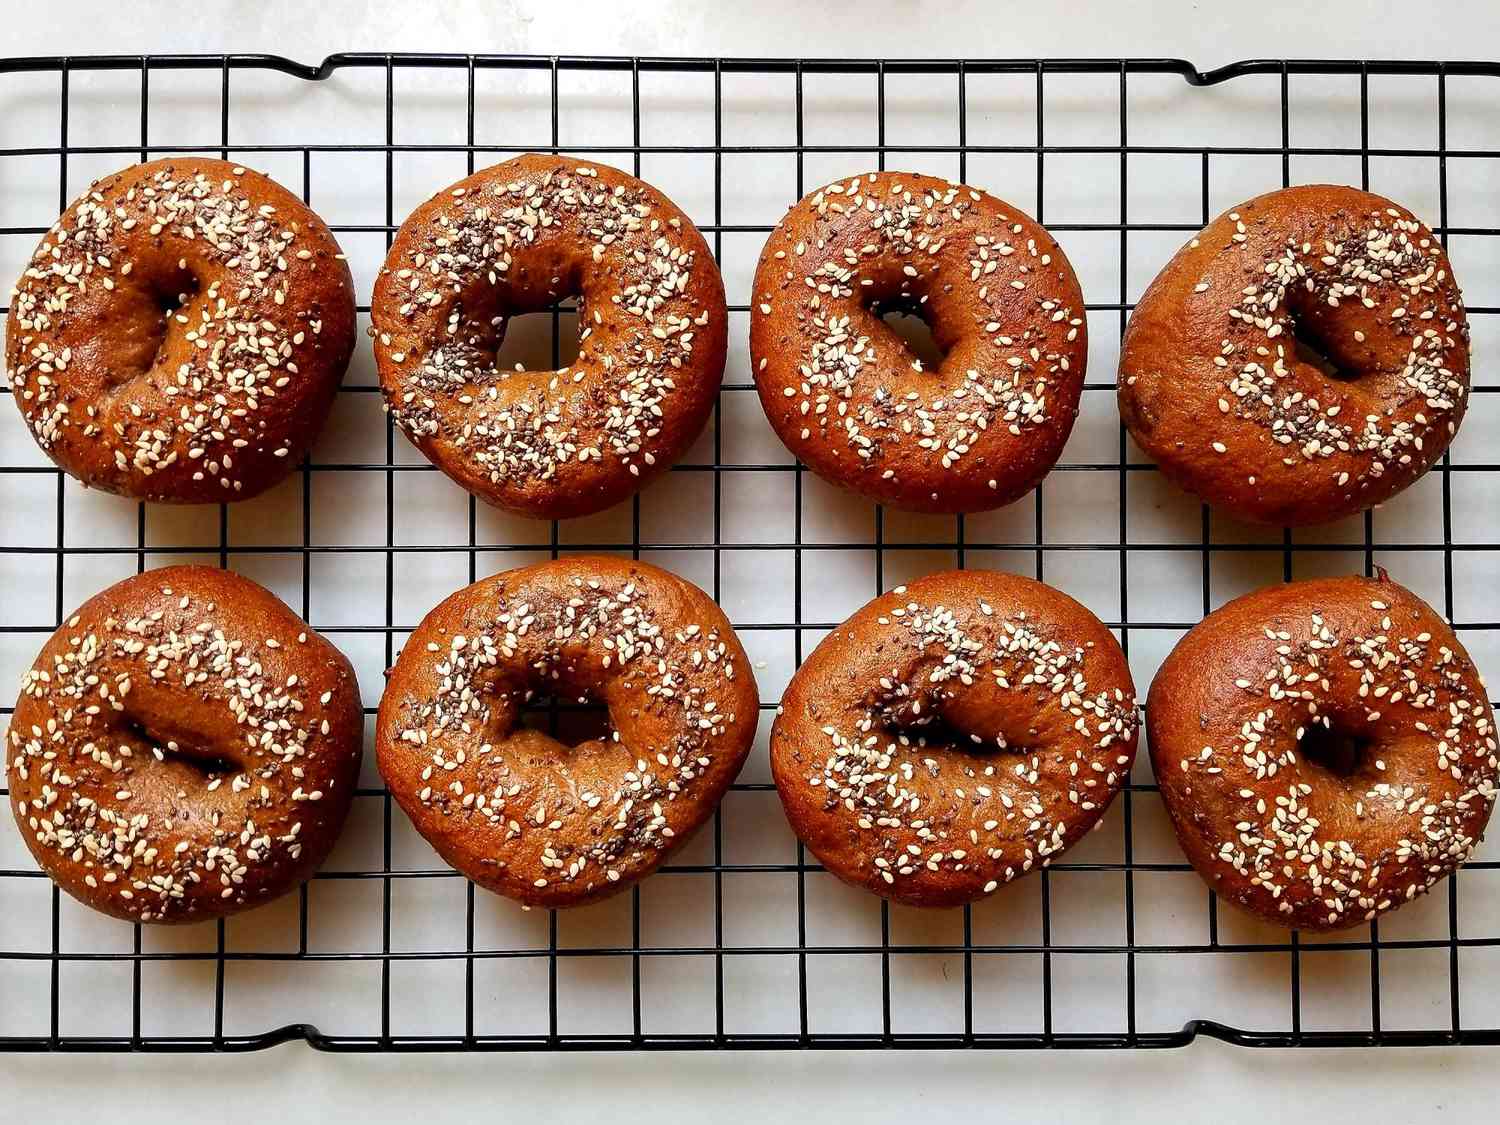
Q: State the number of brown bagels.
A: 8